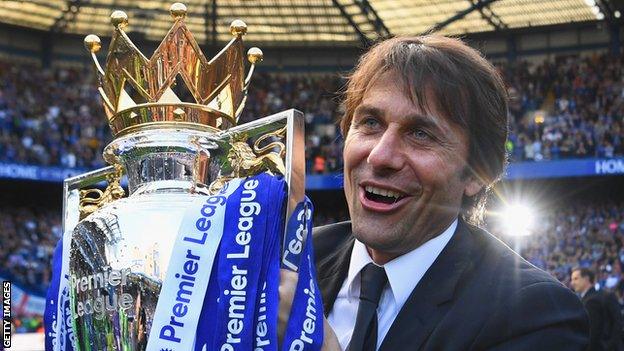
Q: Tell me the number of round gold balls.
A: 5